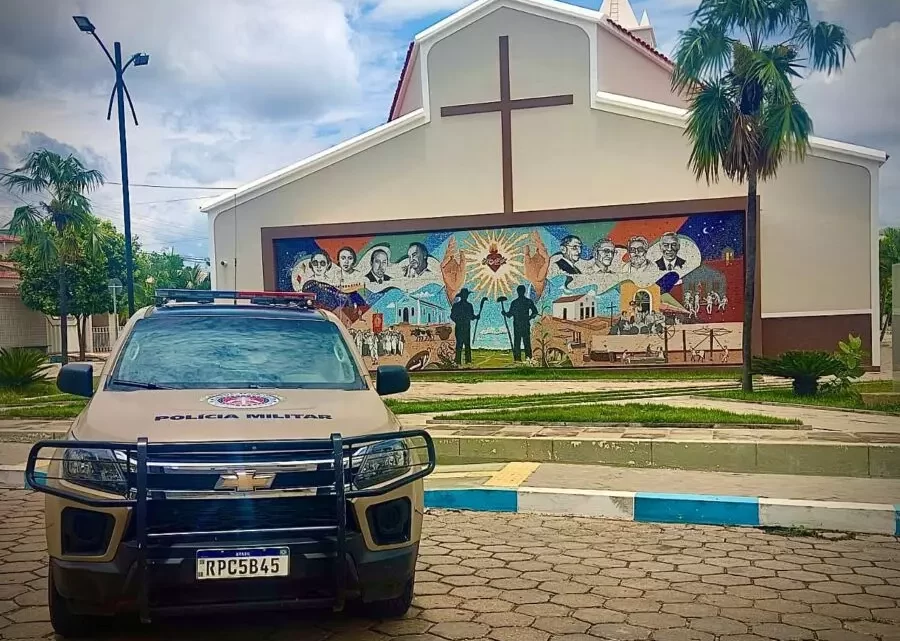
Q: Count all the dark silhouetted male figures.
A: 2